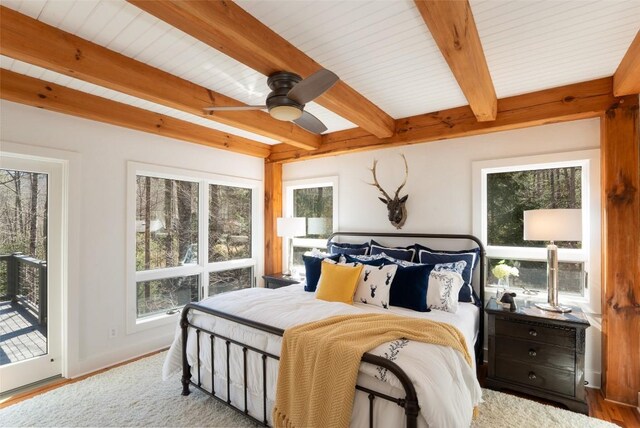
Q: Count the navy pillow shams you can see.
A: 3